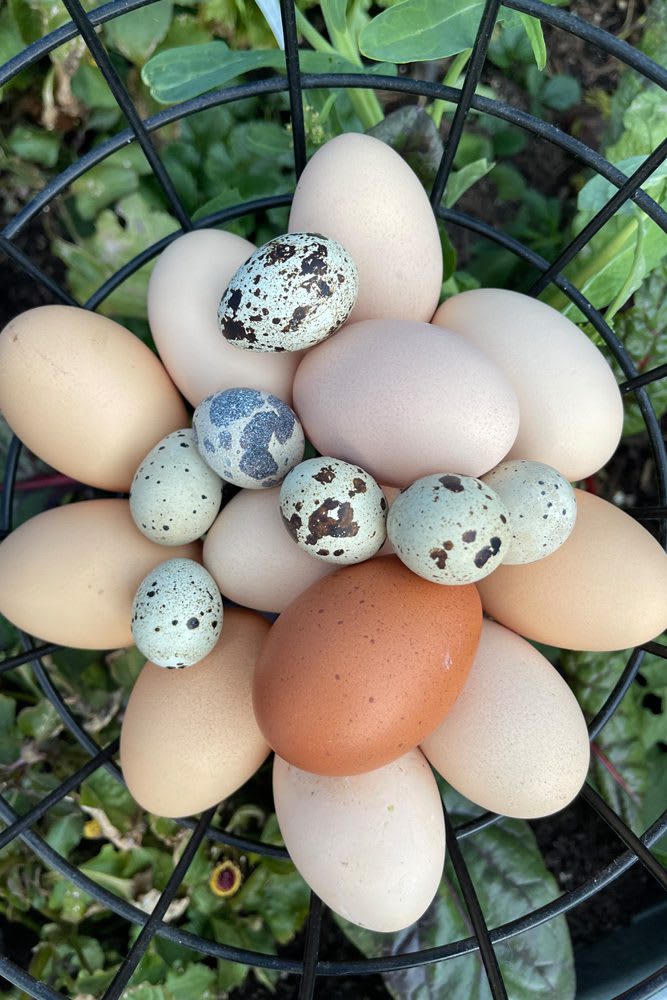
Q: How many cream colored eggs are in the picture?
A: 11